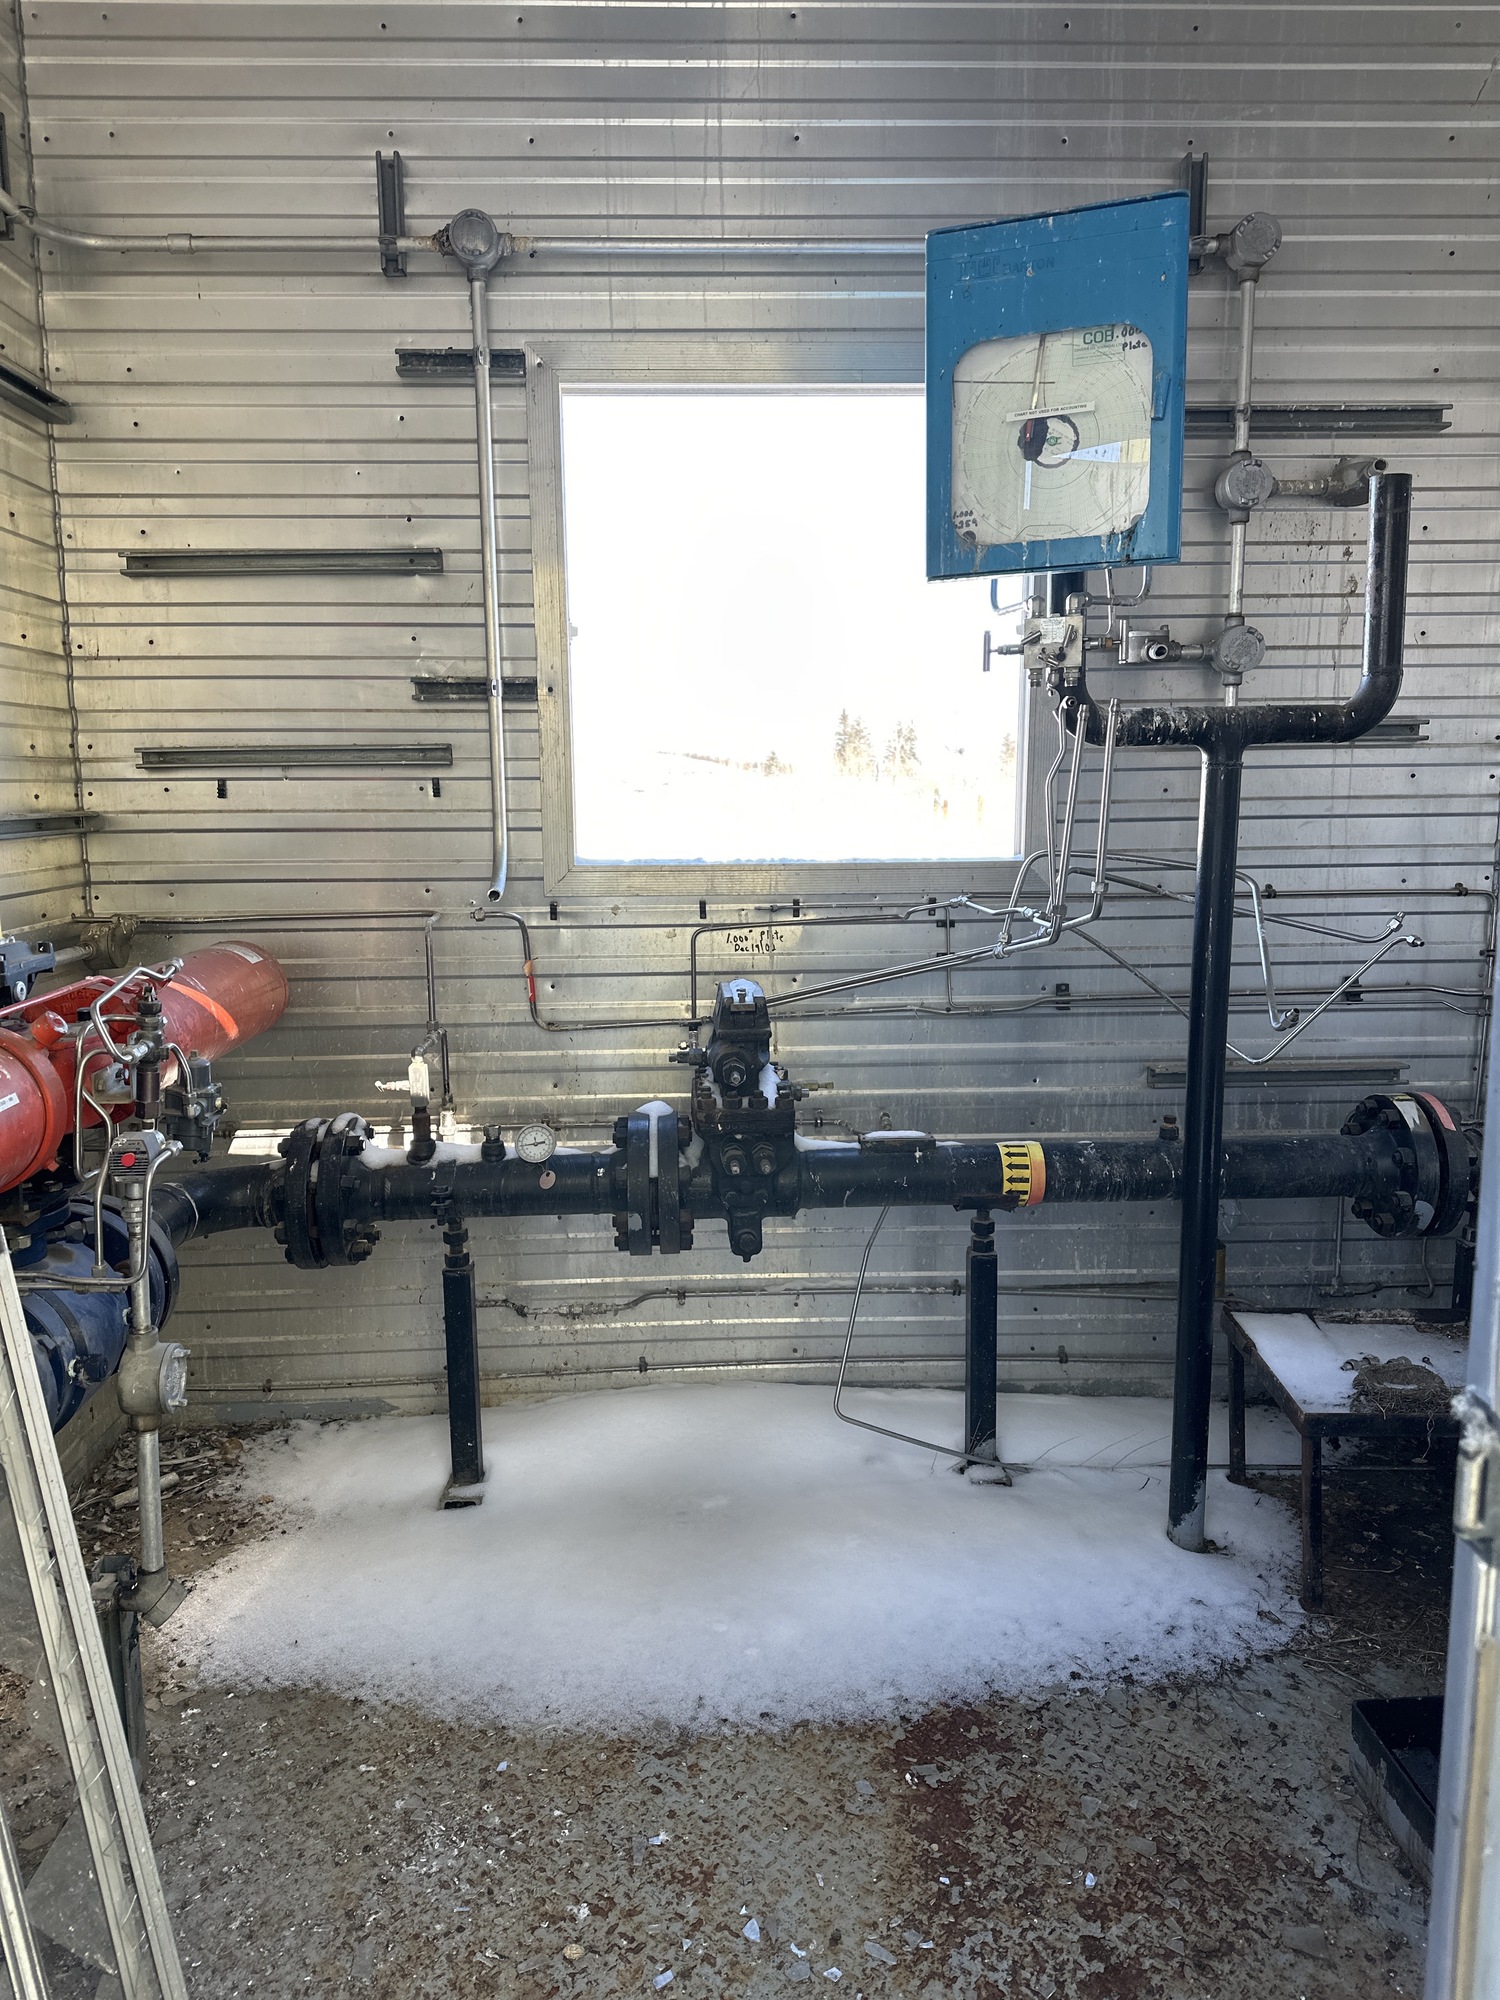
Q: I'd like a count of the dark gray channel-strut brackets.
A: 12